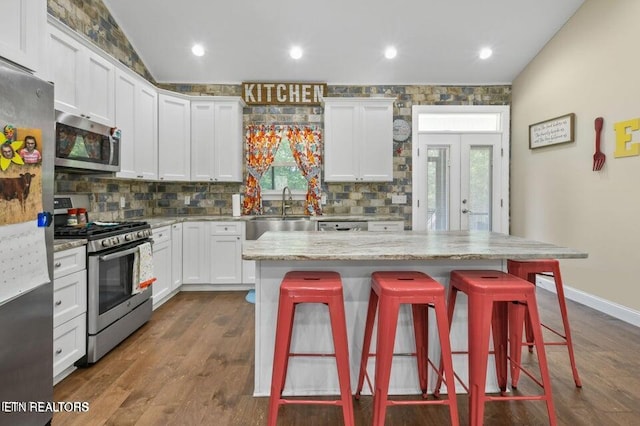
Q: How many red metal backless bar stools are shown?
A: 4